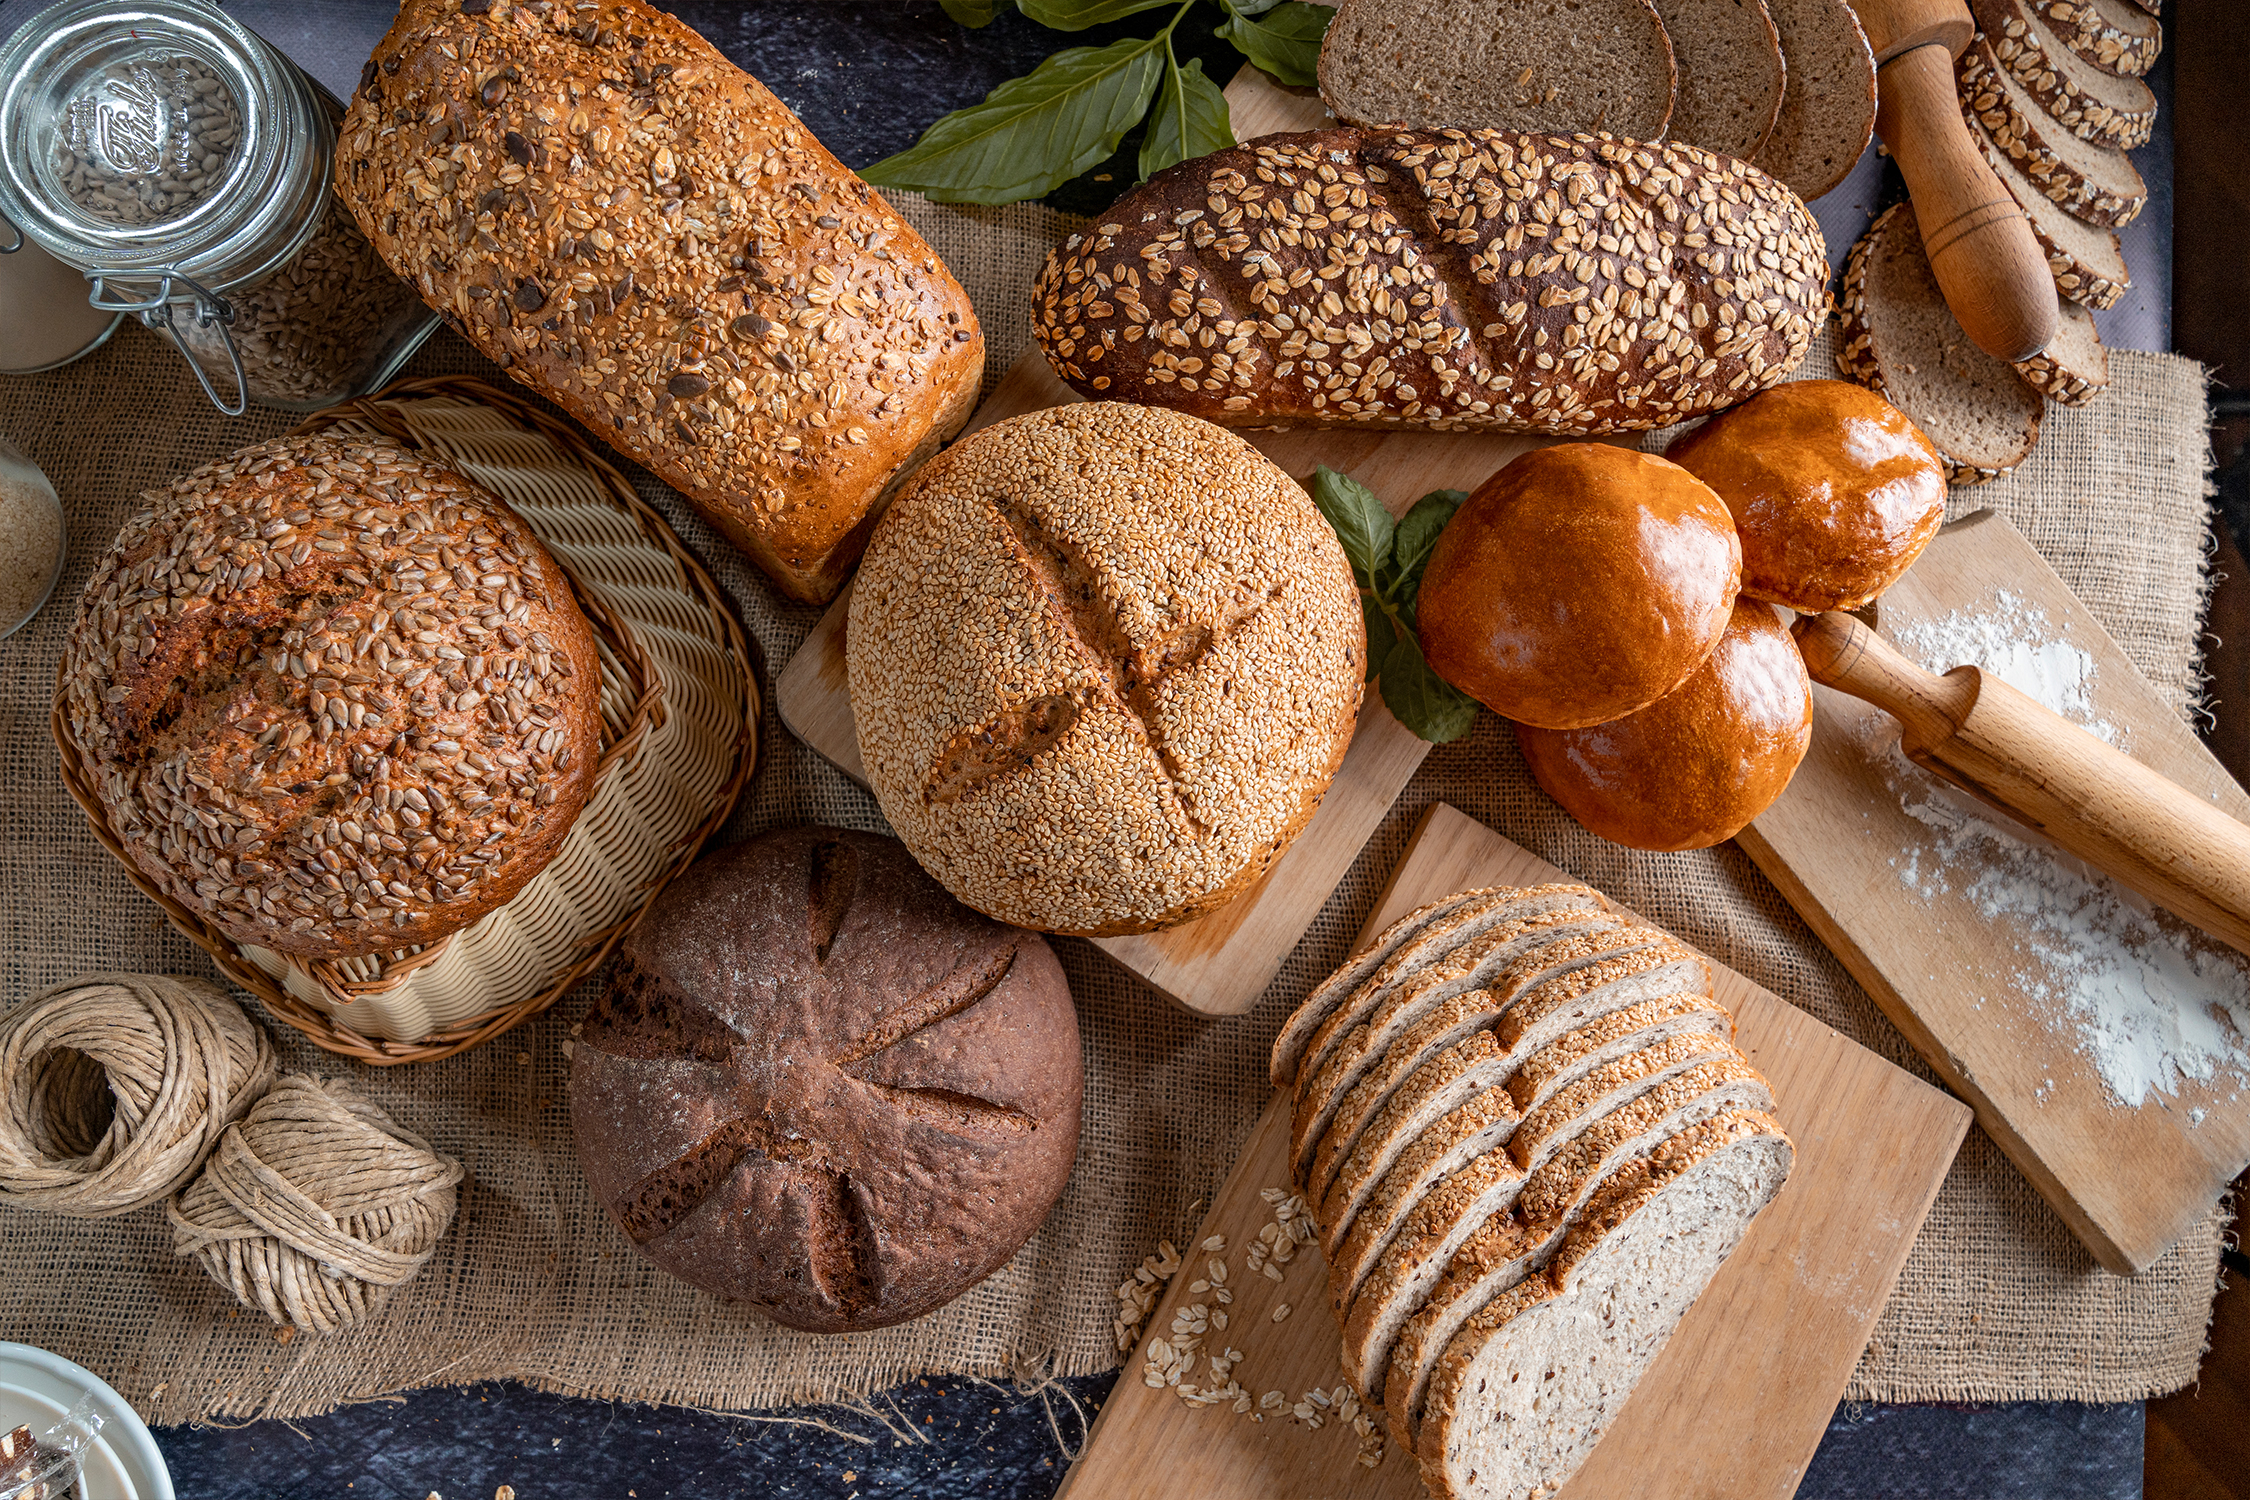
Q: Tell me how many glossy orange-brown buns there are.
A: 3